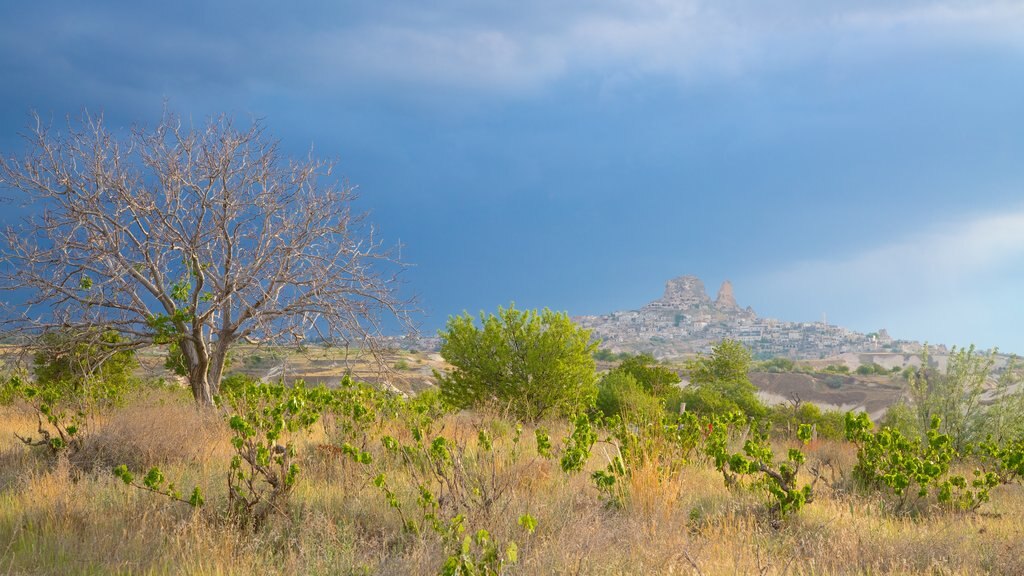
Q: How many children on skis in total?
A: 0